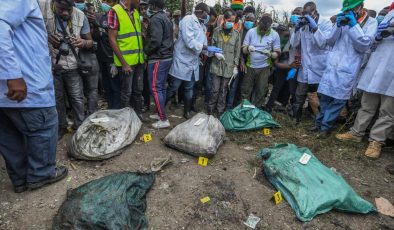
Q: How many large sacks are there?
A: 5